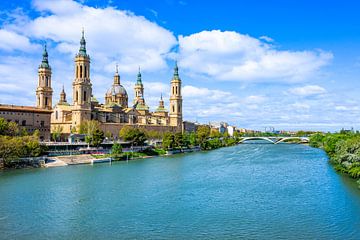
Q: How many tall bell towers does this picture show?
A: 4